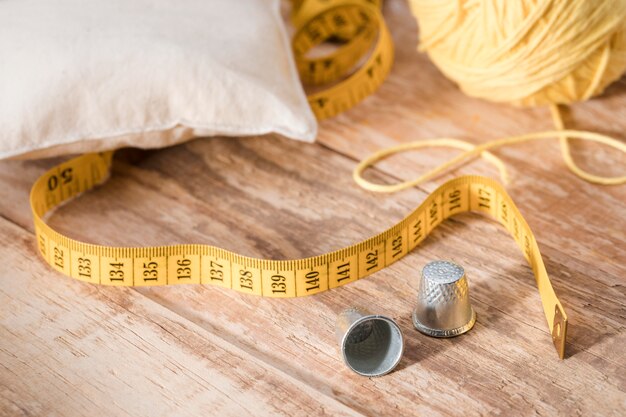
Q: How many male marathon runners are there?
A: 0